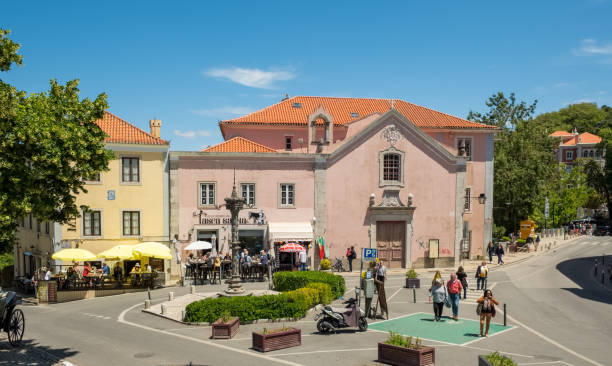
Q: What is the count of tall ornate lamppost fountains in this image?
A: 1